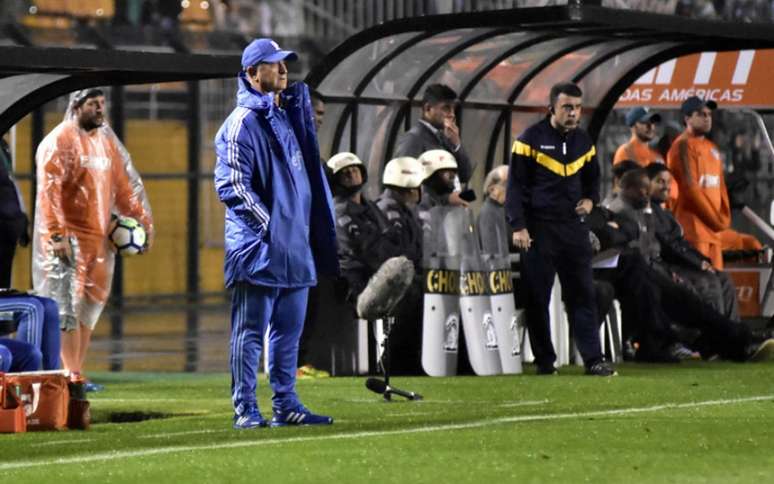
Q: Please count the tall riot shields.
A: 3